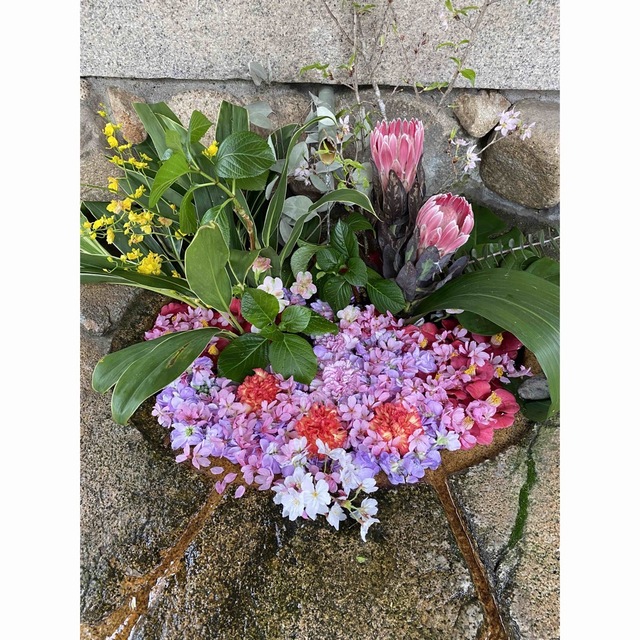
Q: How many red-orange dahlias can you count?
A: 3